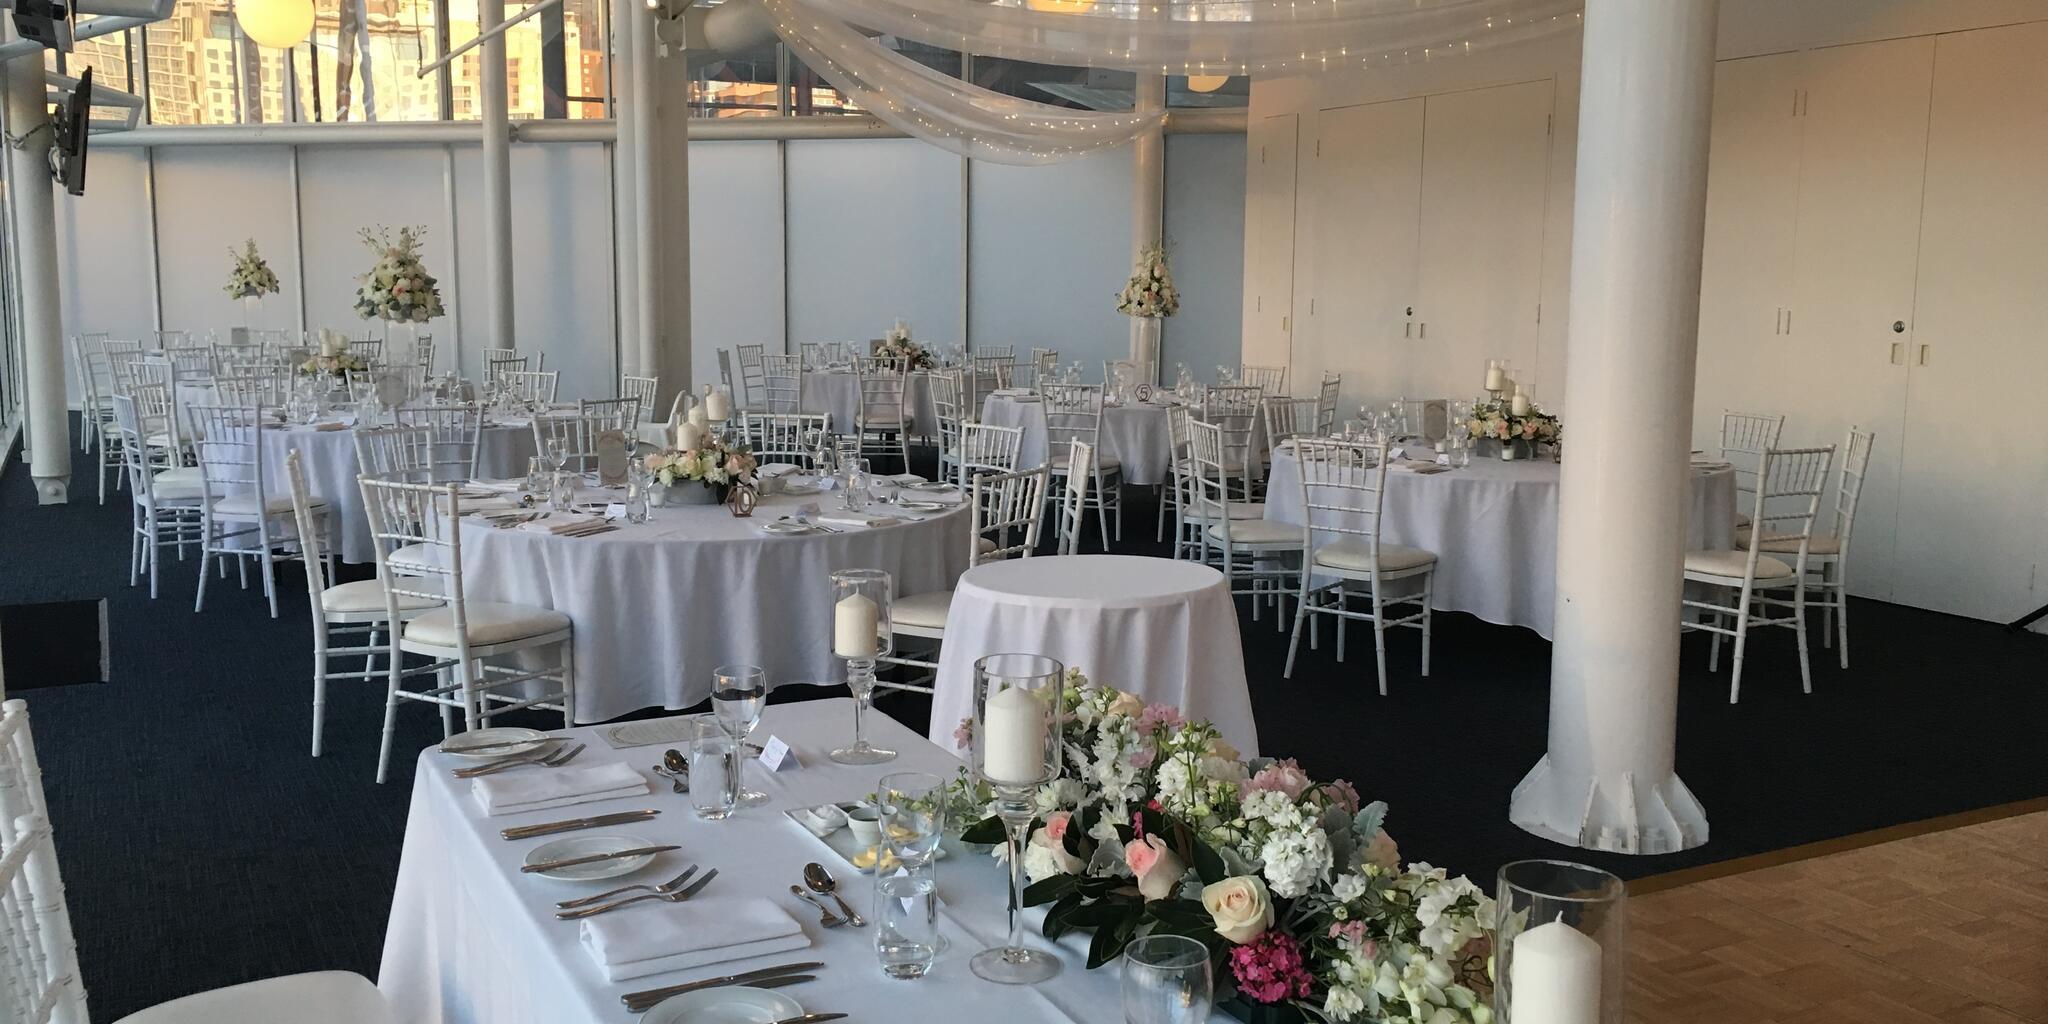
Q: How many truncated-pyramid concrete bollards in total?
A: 0